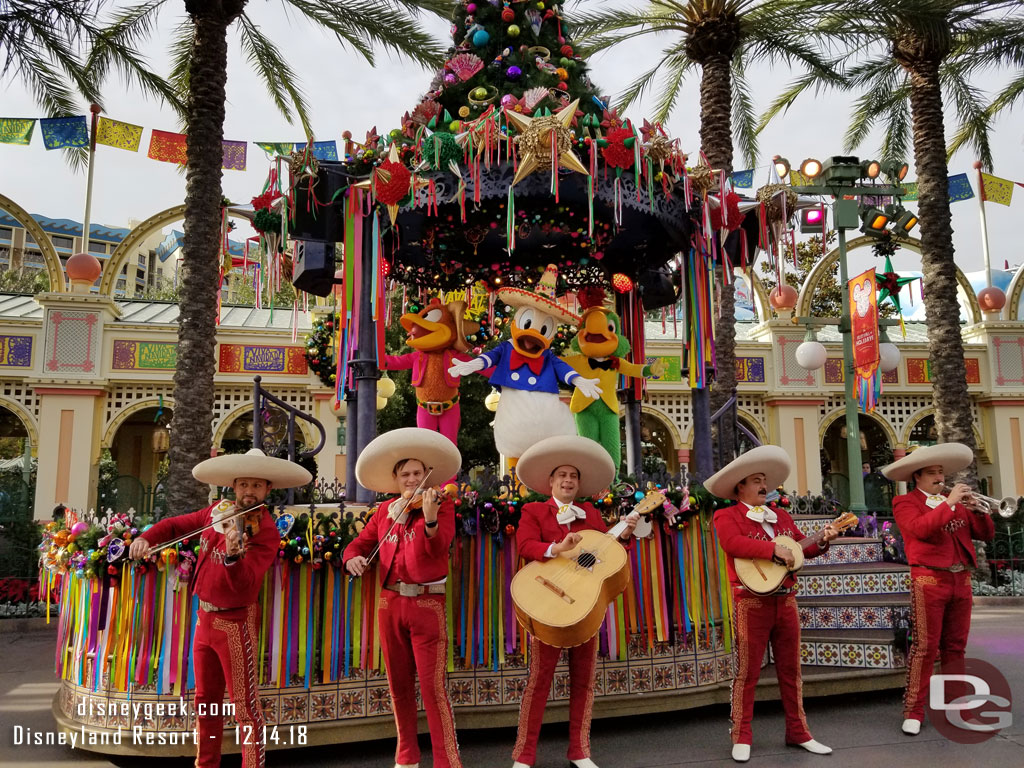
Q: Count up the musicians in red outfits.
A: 5